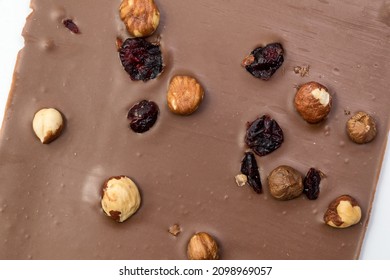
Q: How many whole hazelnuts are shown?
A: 9